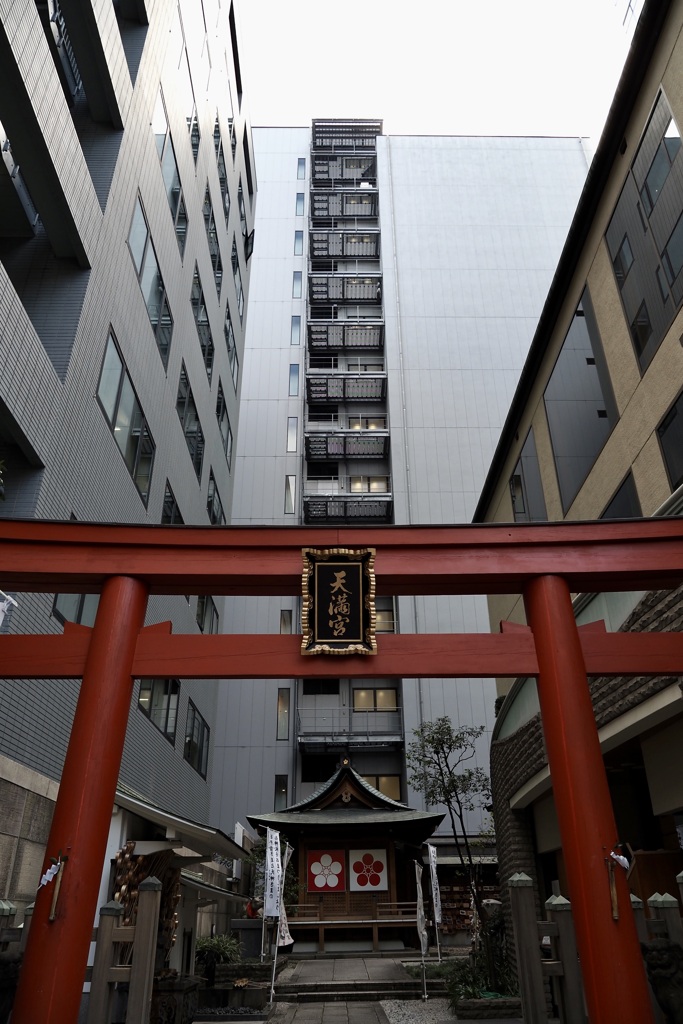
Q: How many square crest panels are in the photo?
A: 2